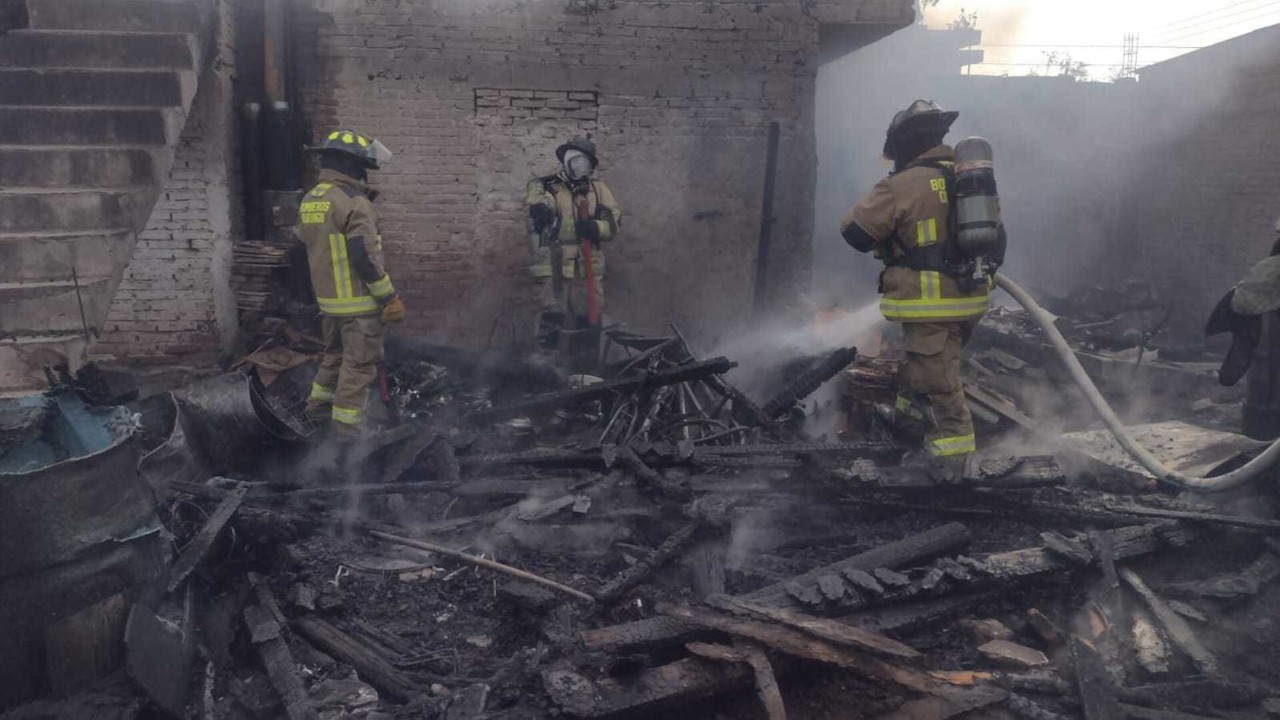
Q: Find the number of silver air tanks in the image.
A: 1